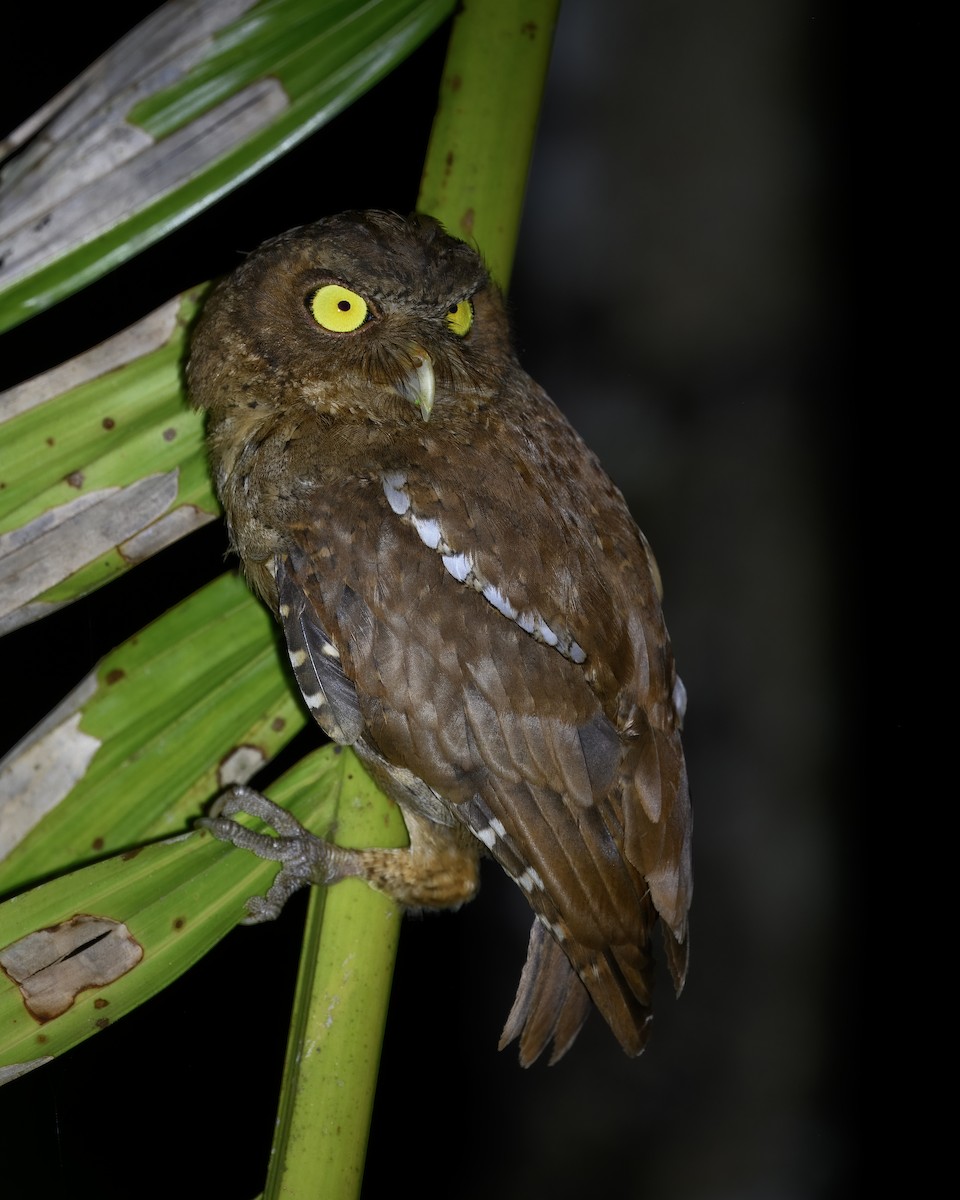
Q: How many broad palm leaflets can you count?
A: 4